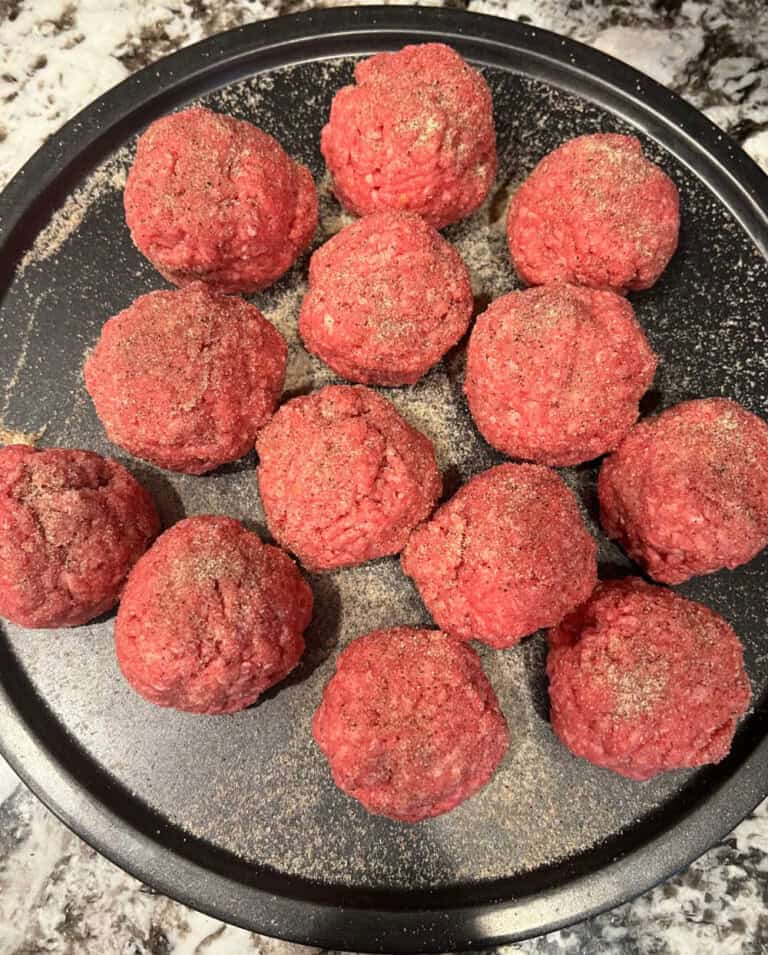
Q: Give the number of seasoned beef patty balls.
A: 13